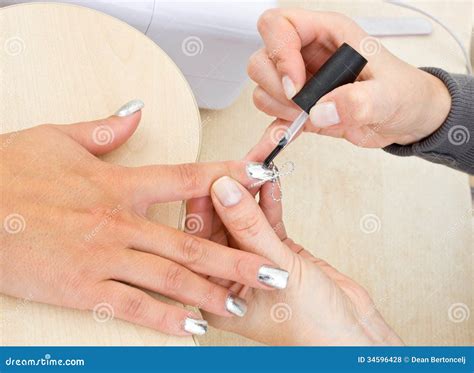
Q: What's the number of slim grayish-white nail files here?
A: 1